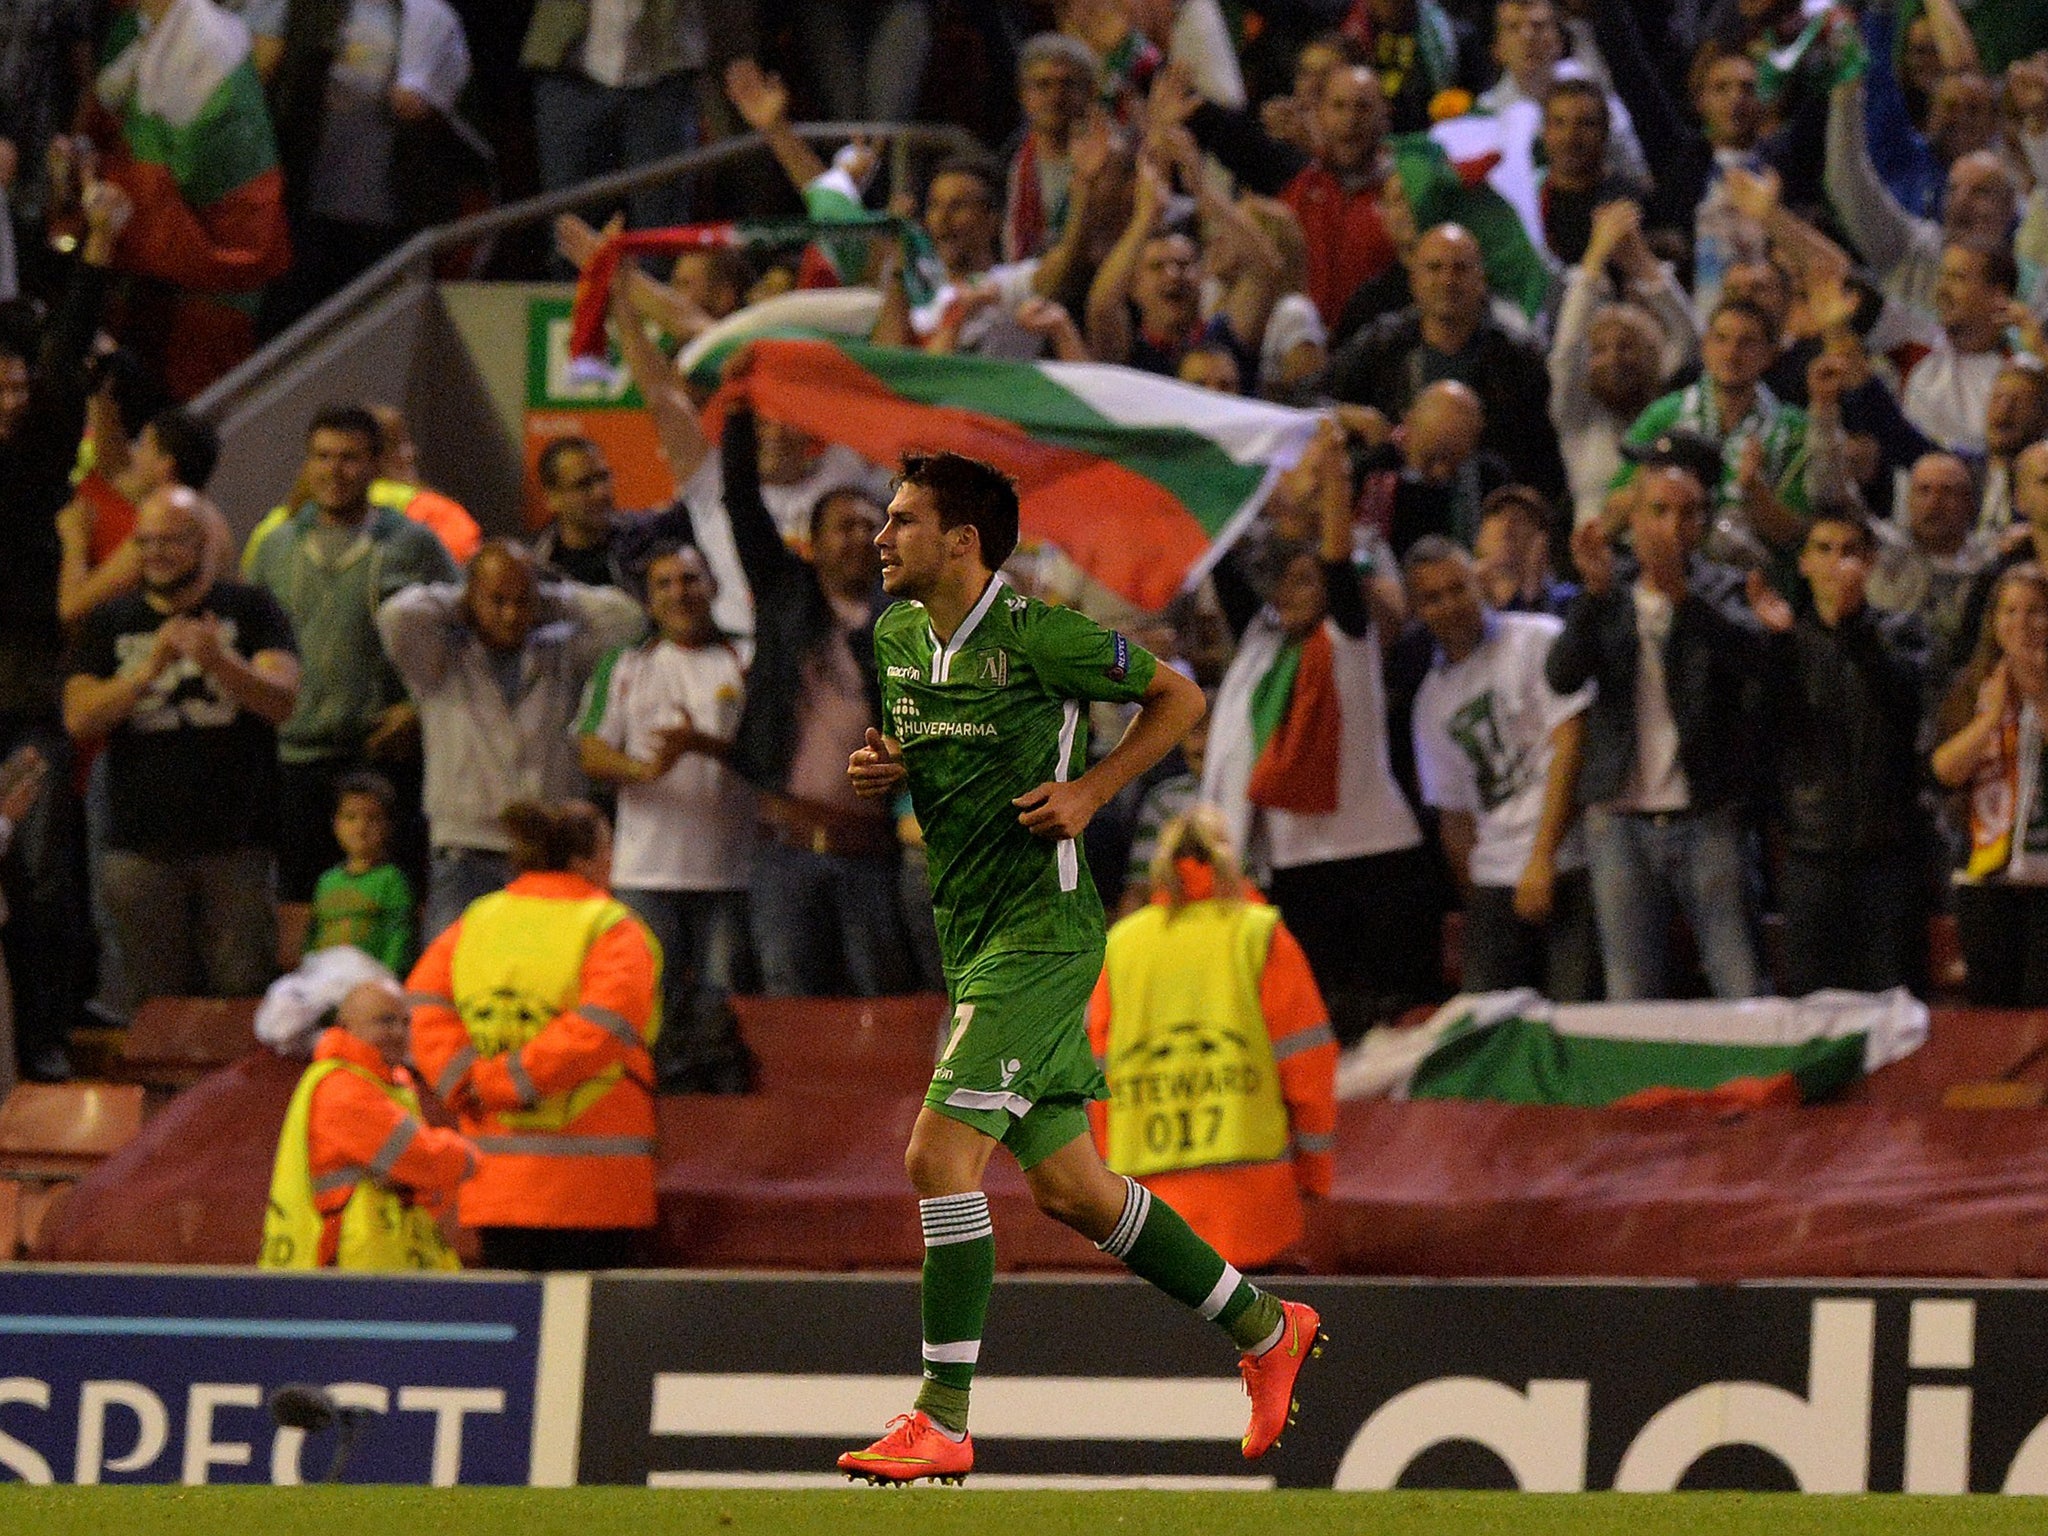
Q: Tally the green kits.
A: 1